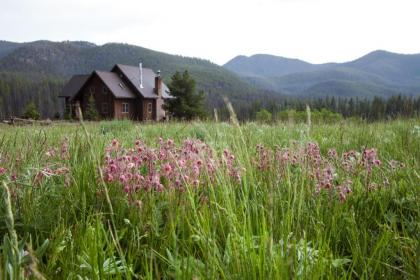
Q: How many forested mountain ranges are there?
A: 2